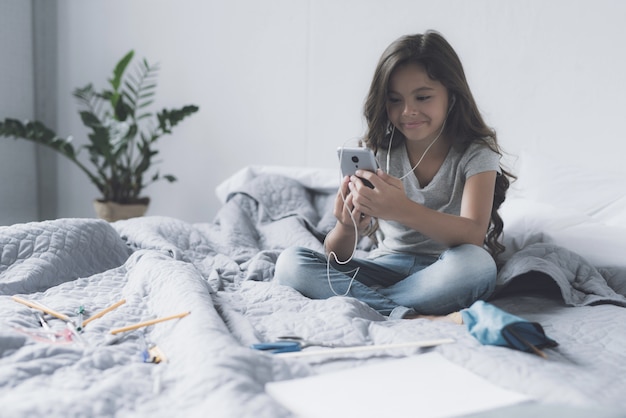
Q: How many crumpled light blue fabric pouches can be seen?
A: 1